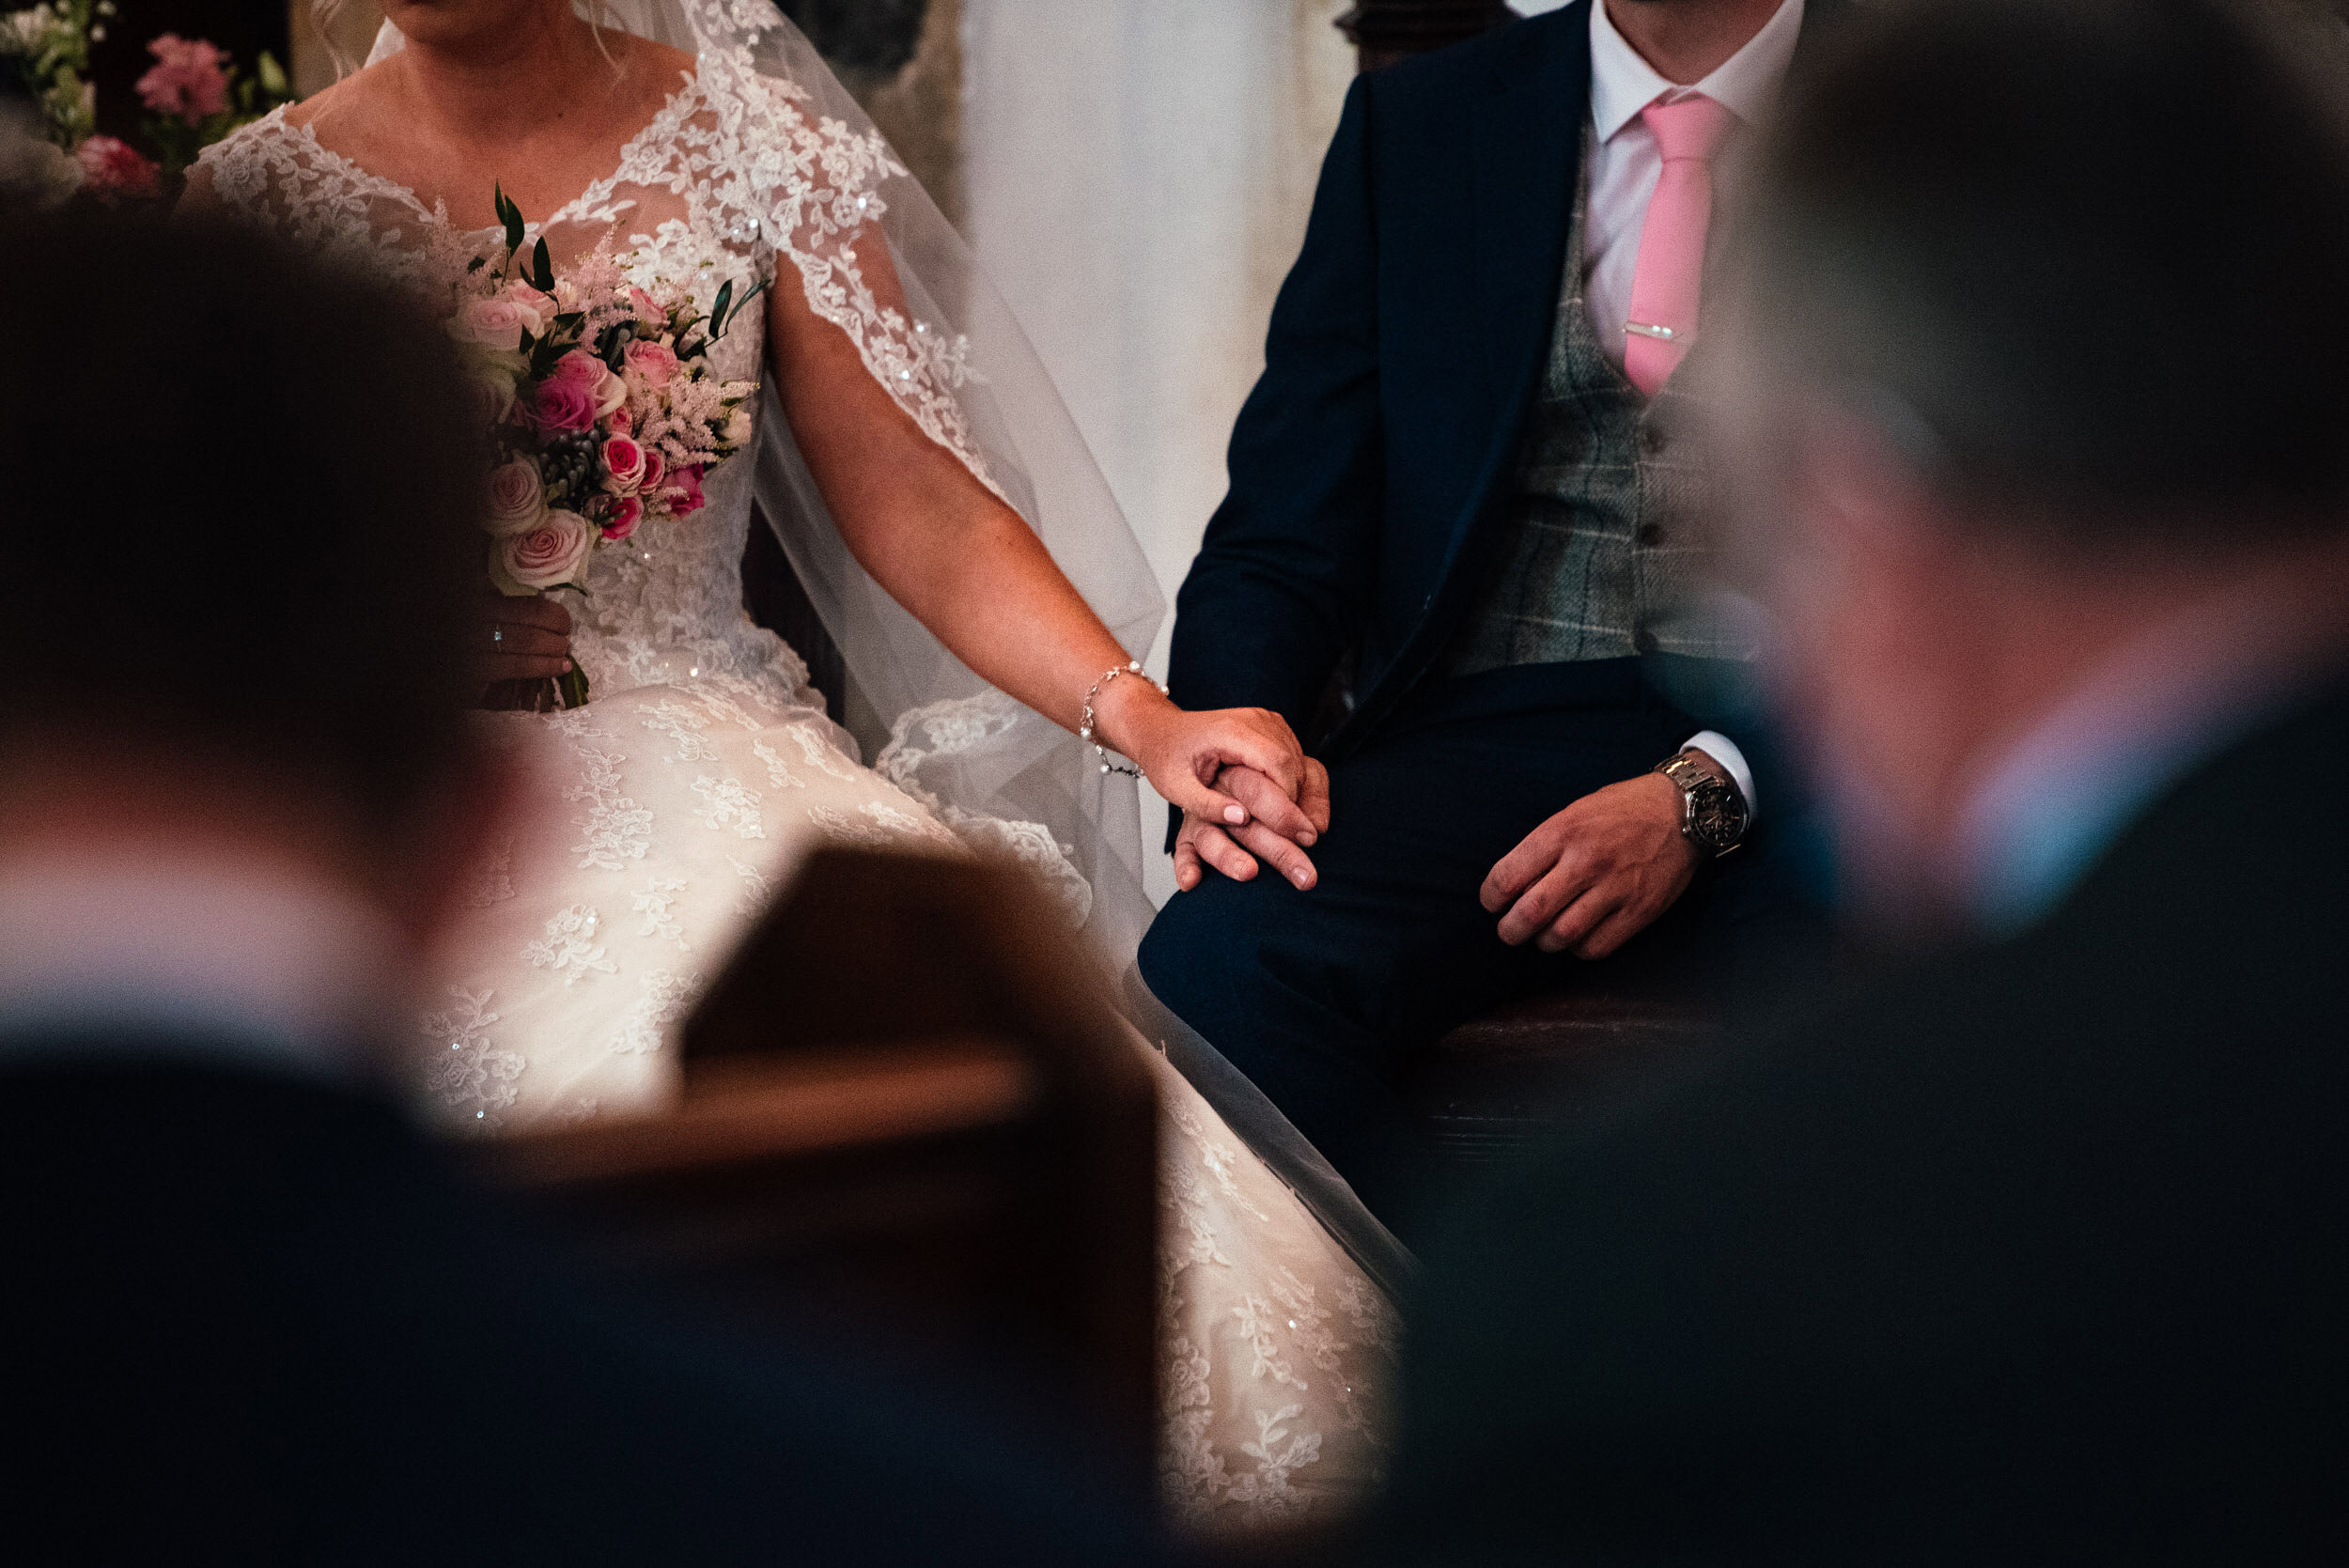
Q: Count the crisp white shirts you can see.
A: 1